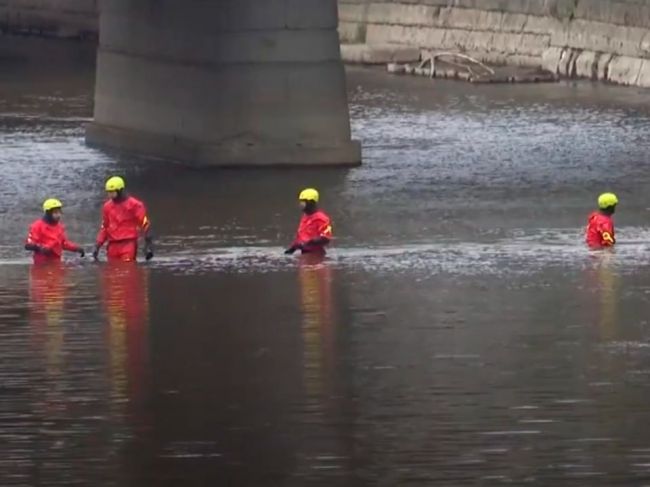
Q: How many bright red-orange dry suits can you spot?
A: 4